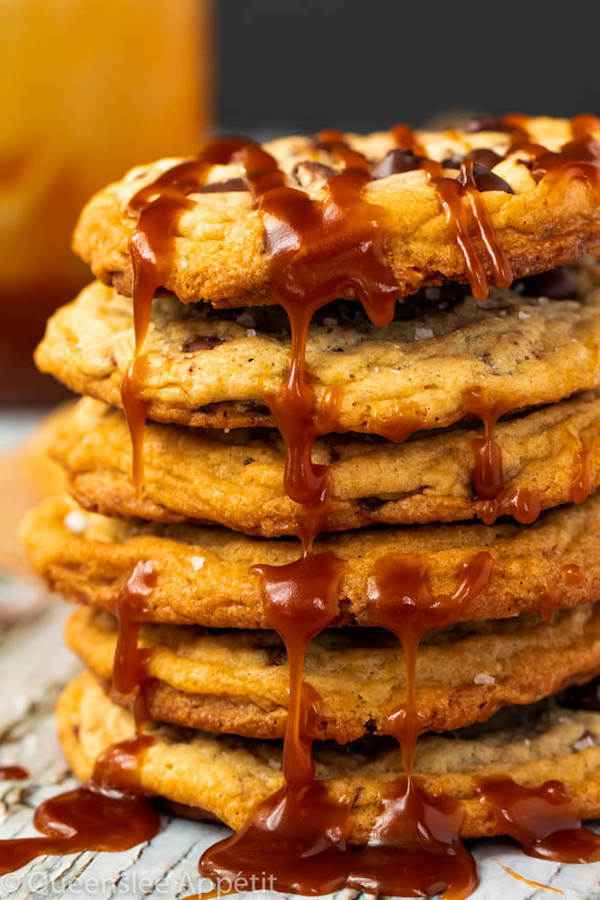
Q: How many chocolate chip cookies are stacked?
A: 6